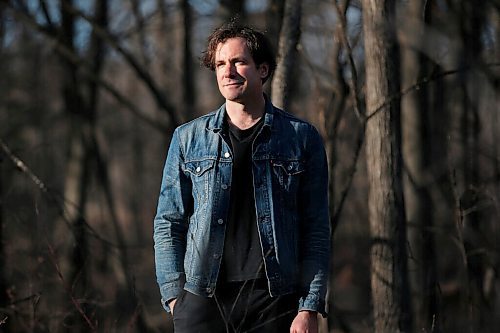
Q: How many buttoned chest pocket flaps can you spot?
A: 2